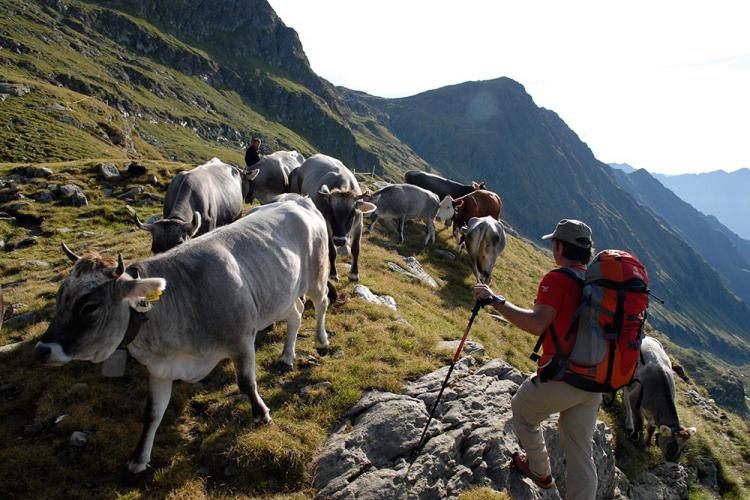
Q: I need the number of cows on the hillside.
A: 9